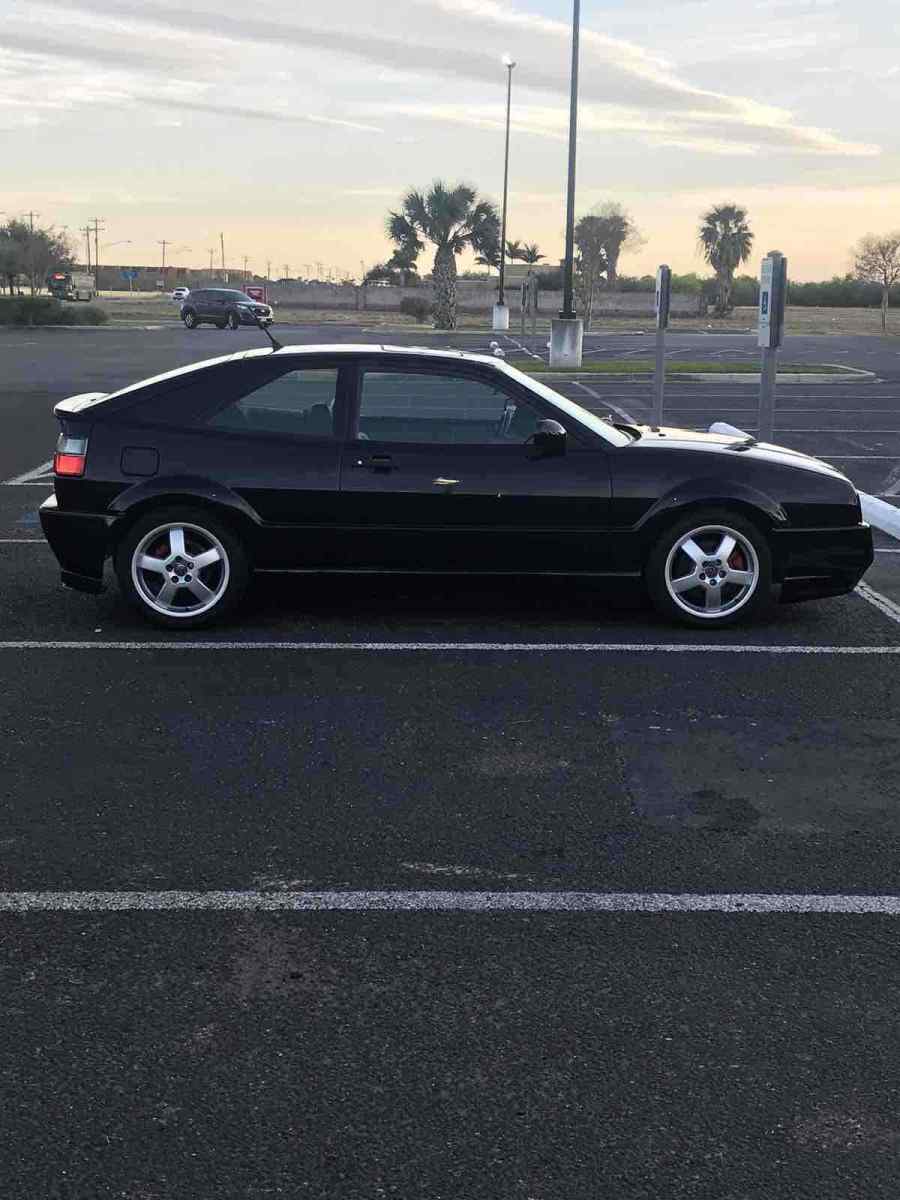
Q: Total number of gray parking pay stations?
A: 2